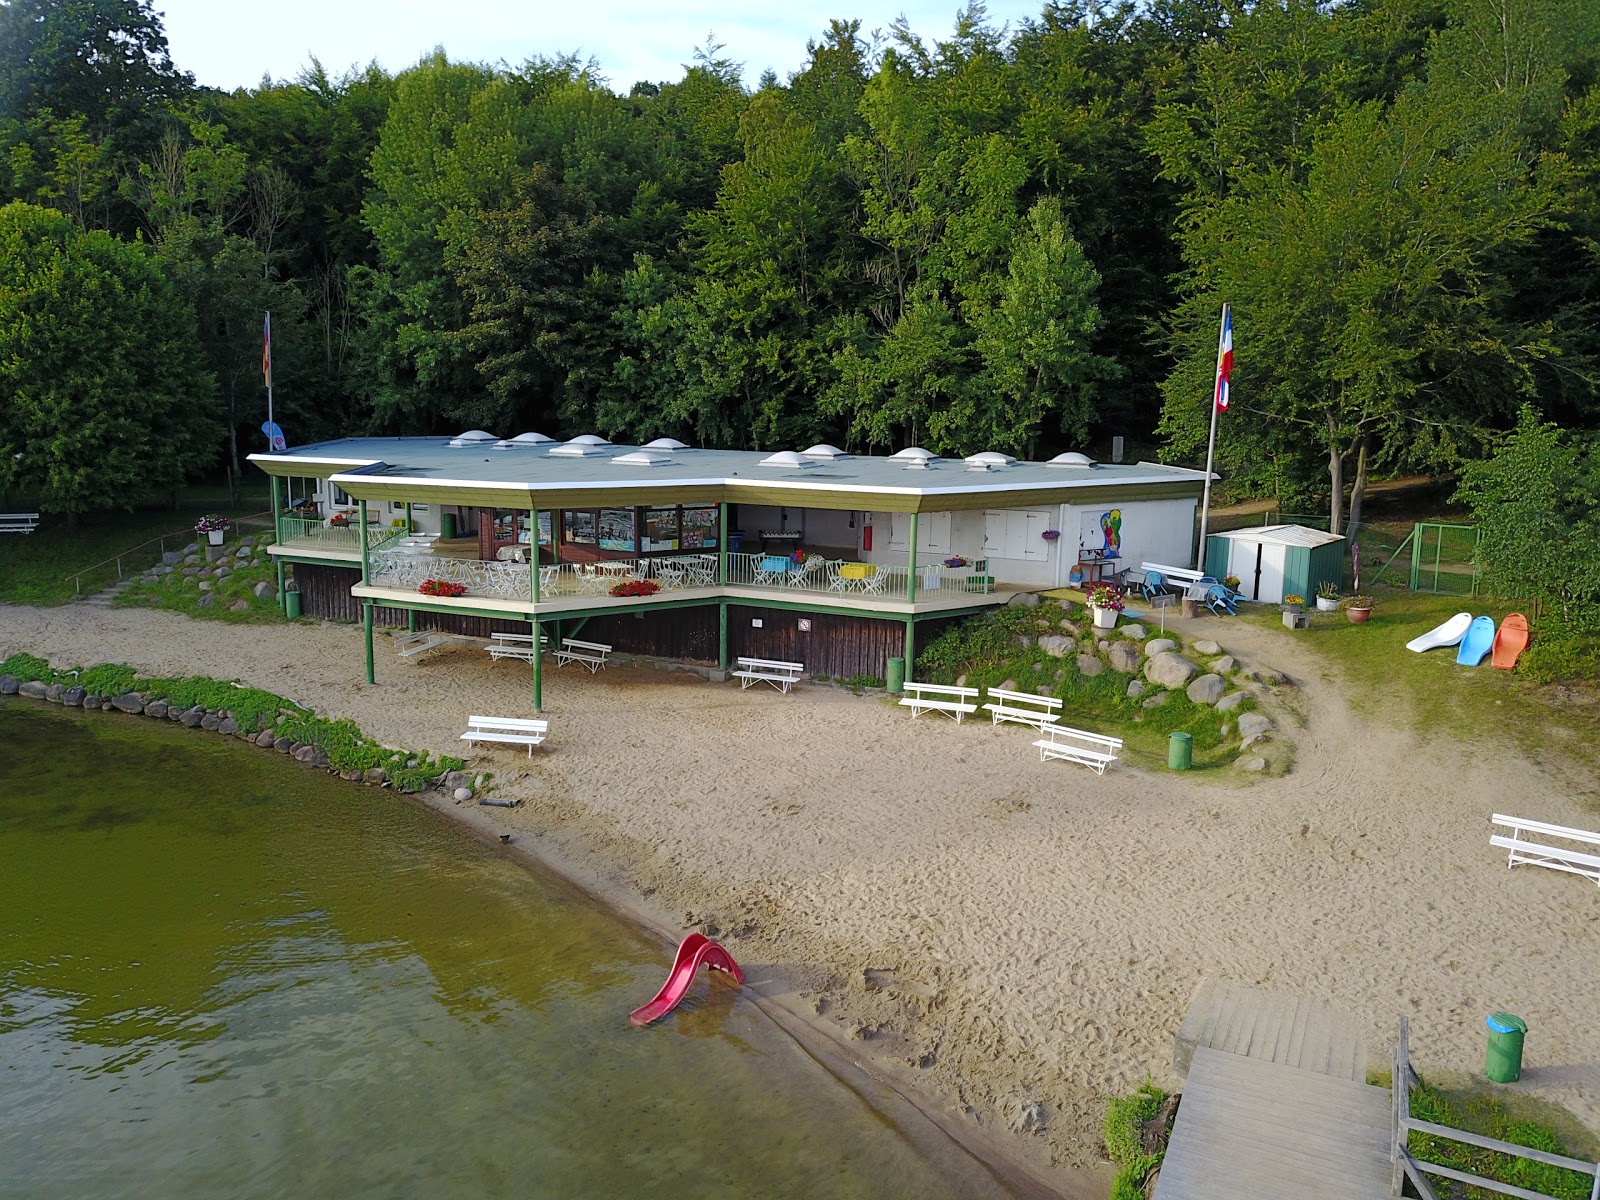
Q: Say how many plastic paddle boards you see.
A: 3